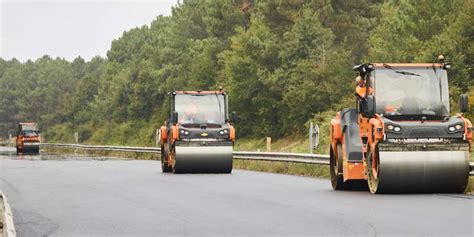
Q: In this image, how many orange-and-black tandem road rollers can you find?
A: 3